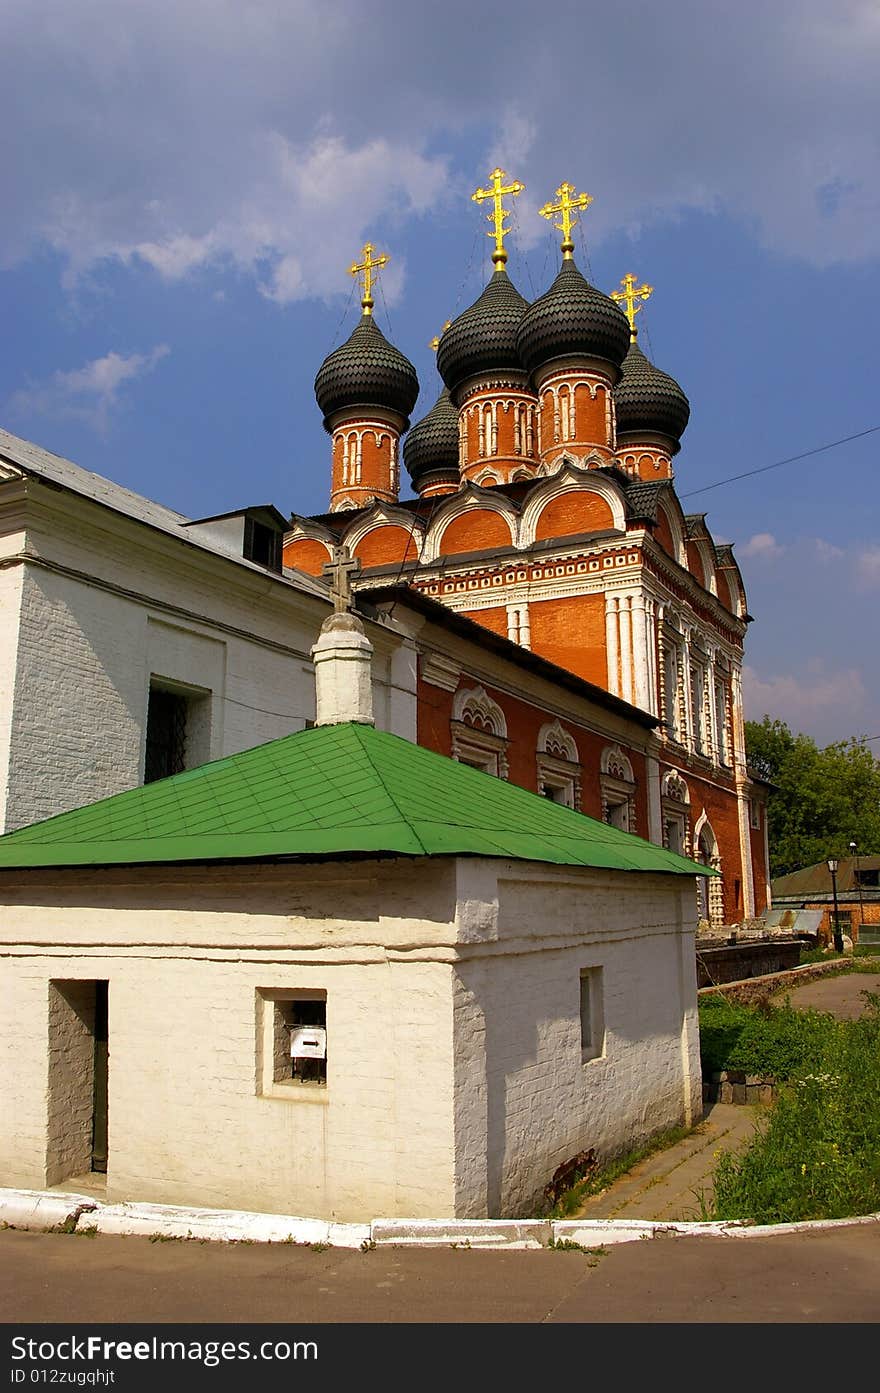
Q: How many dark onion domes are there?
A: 5